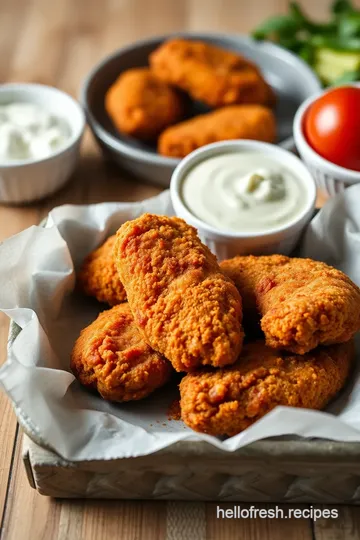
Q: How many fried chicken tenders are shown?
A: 8